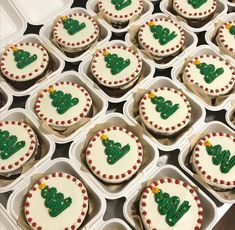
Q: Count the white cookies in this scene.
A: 15